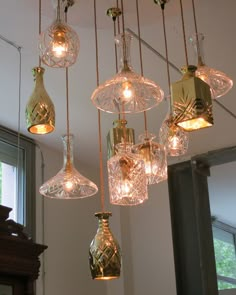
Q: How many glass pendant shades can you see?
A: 7